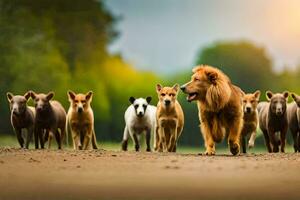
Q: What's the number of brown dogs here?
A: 4